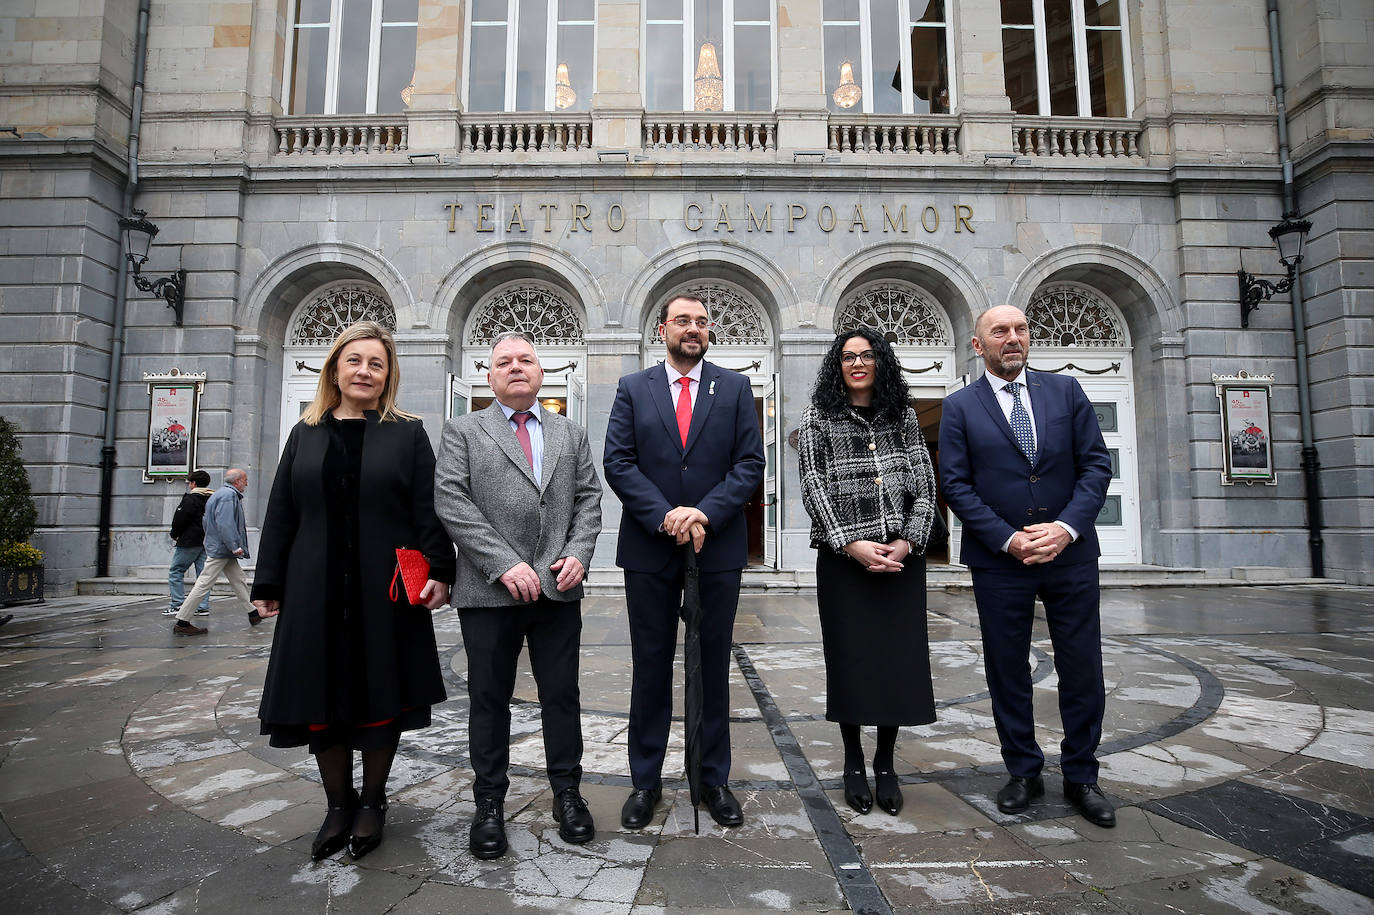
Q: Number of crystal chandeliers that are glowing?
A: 4